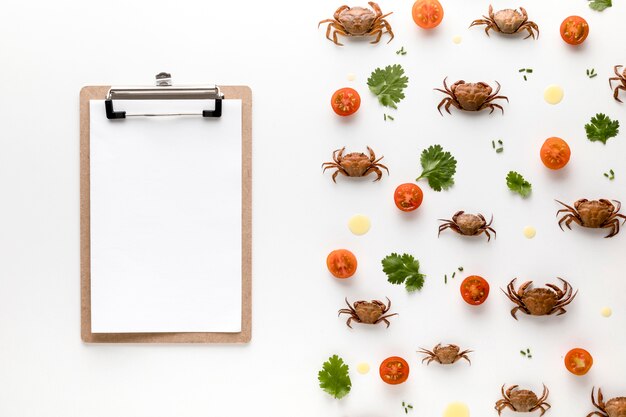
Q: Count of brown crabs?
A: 12